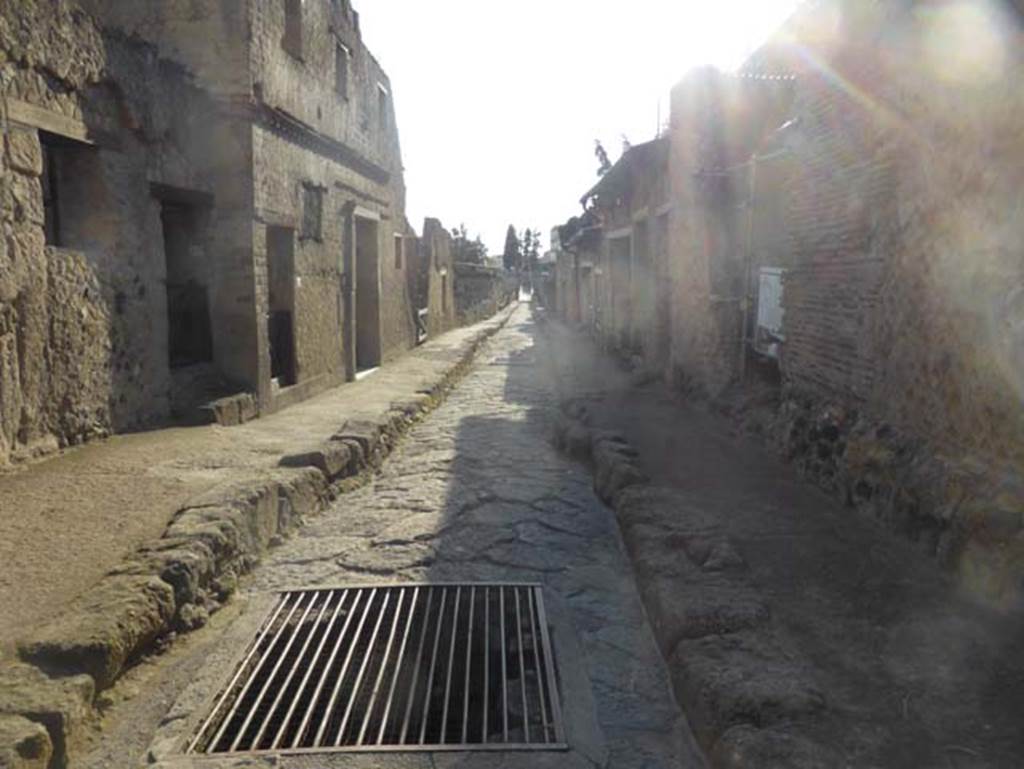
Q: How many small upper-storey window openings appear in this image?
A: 3